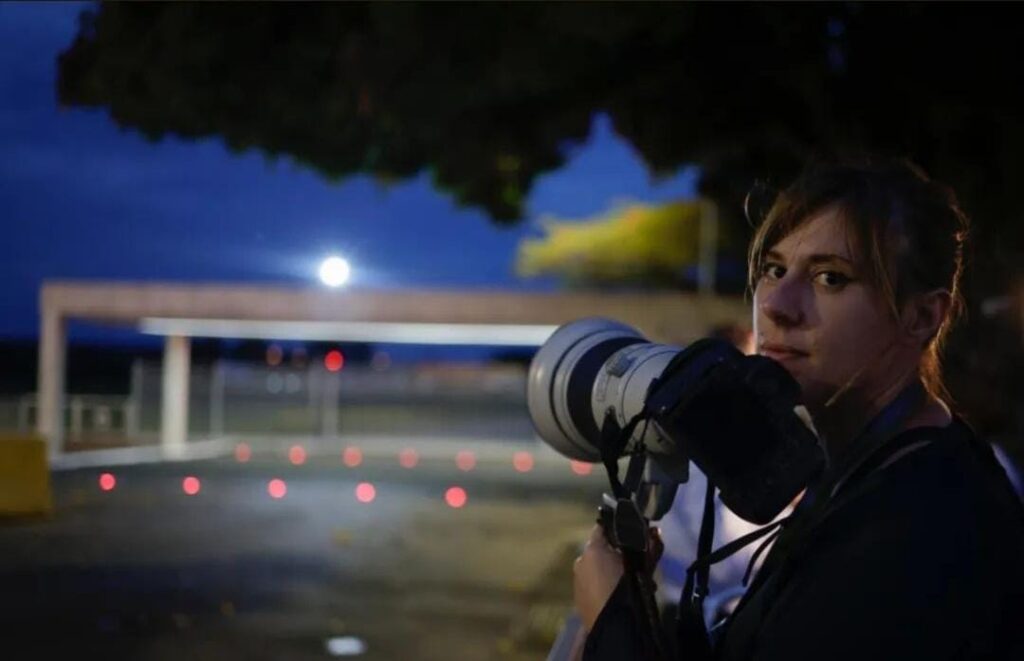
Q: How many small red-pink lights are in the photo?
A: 13